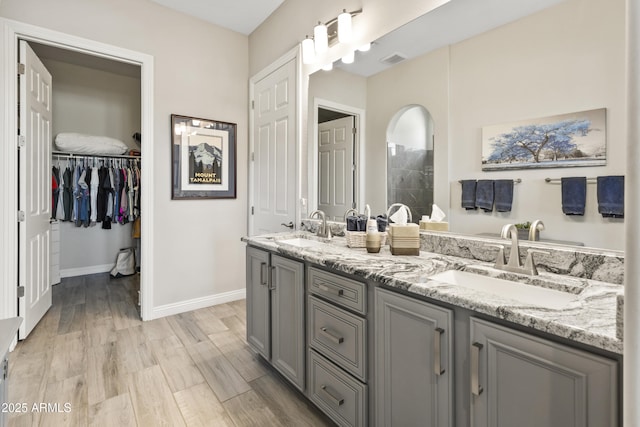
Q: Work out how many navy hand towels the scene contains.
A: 5